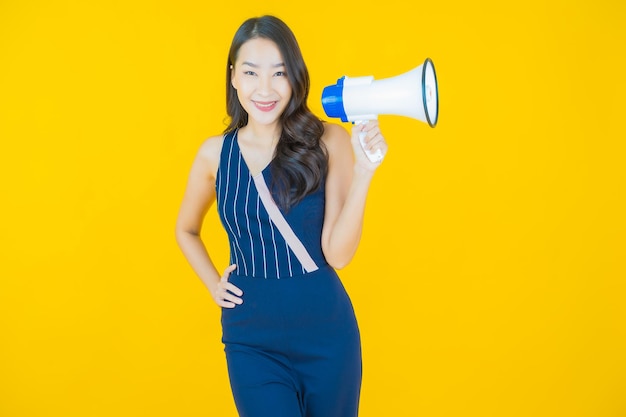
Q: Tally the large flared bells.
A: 1